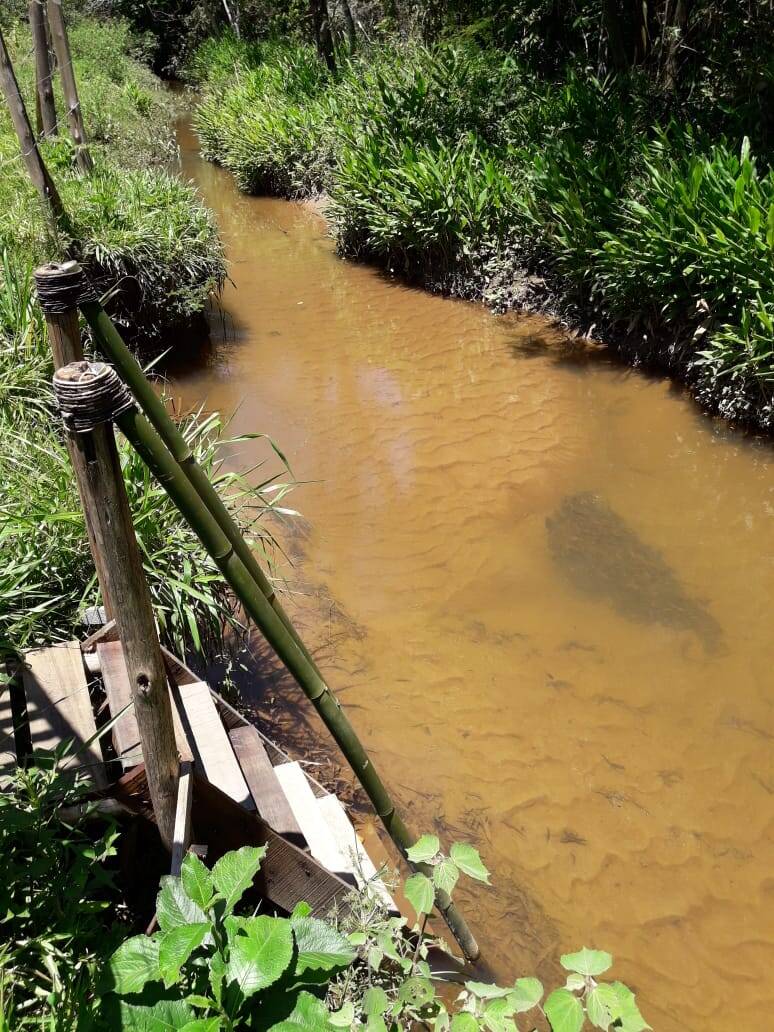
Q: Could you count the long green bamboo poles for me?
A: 2